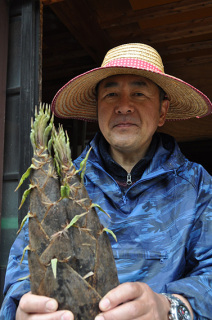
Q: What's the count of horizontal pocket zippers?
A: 1